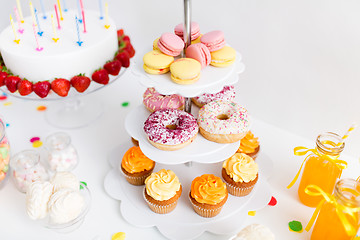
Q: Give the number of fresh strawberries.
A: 13